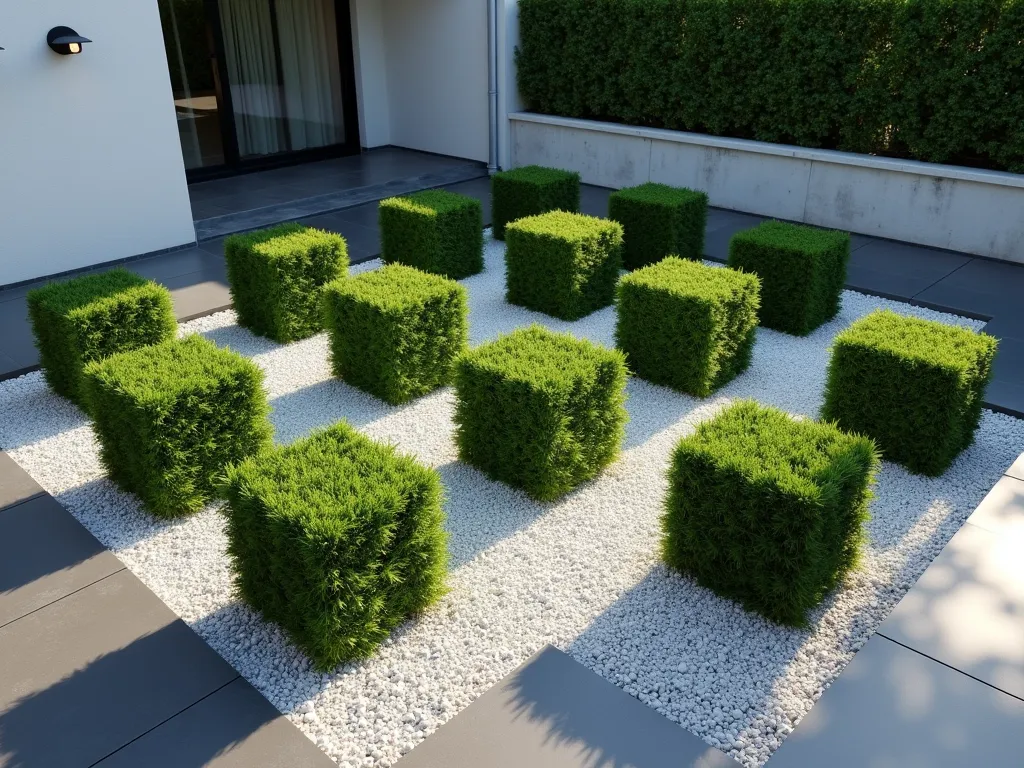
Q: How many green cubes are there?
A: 14